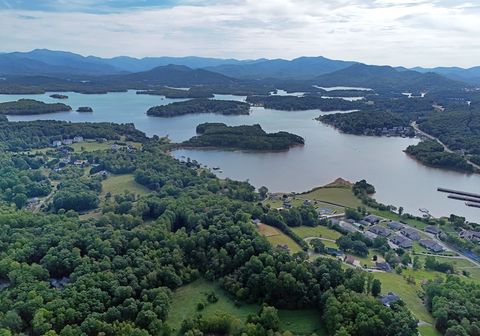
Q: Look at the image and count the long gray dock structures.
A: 3